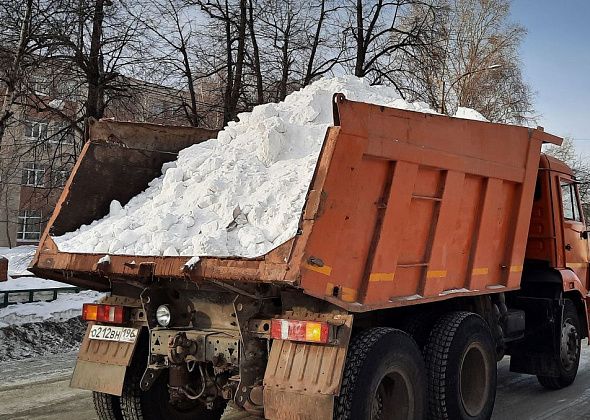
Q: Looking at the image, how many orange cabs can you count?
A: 1